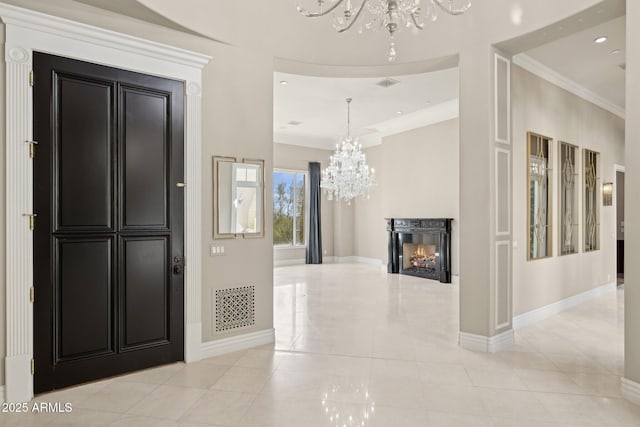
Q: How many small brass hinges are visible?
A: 5